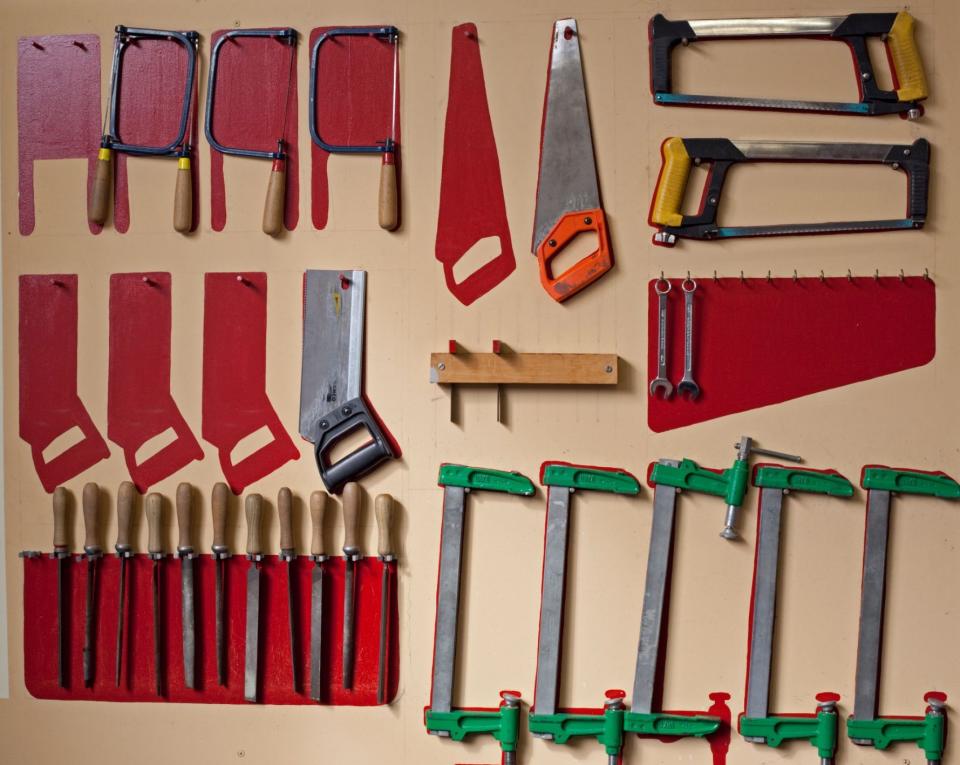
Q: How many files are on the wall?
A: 11